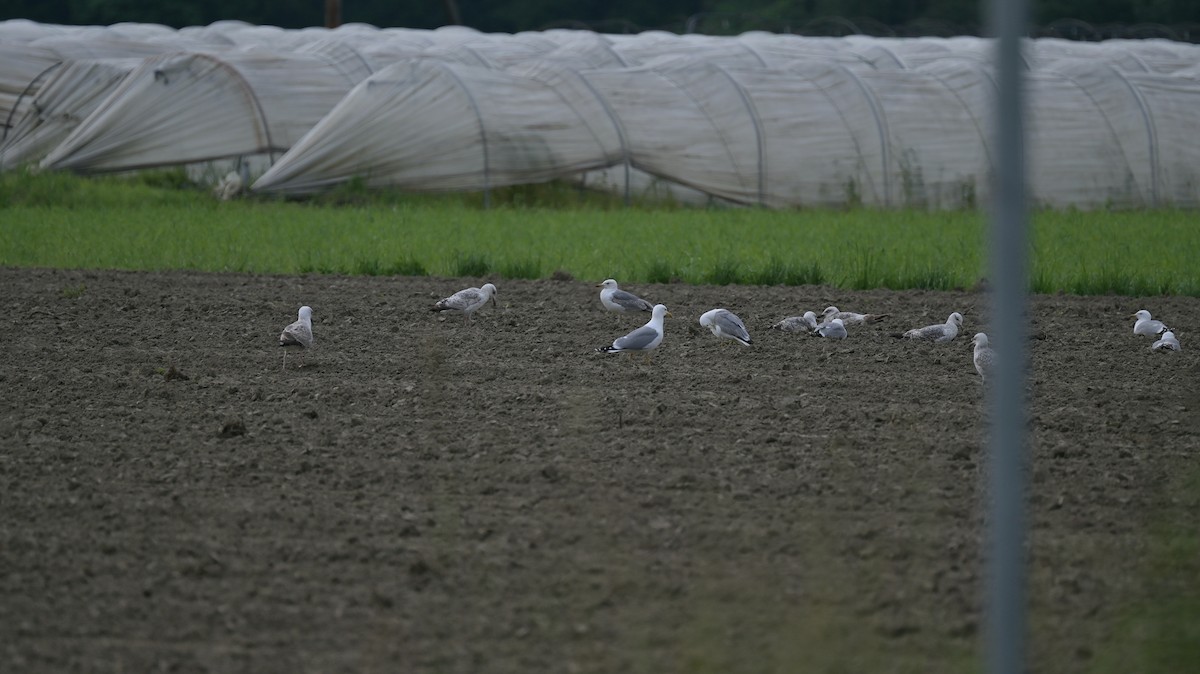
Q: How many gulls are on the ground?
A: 12